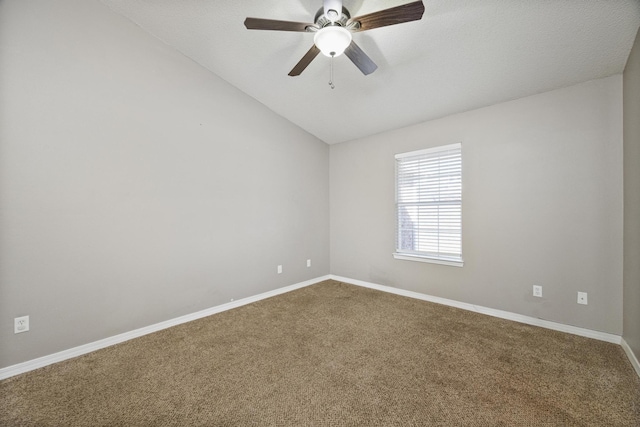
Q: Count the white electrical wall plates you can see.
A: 5